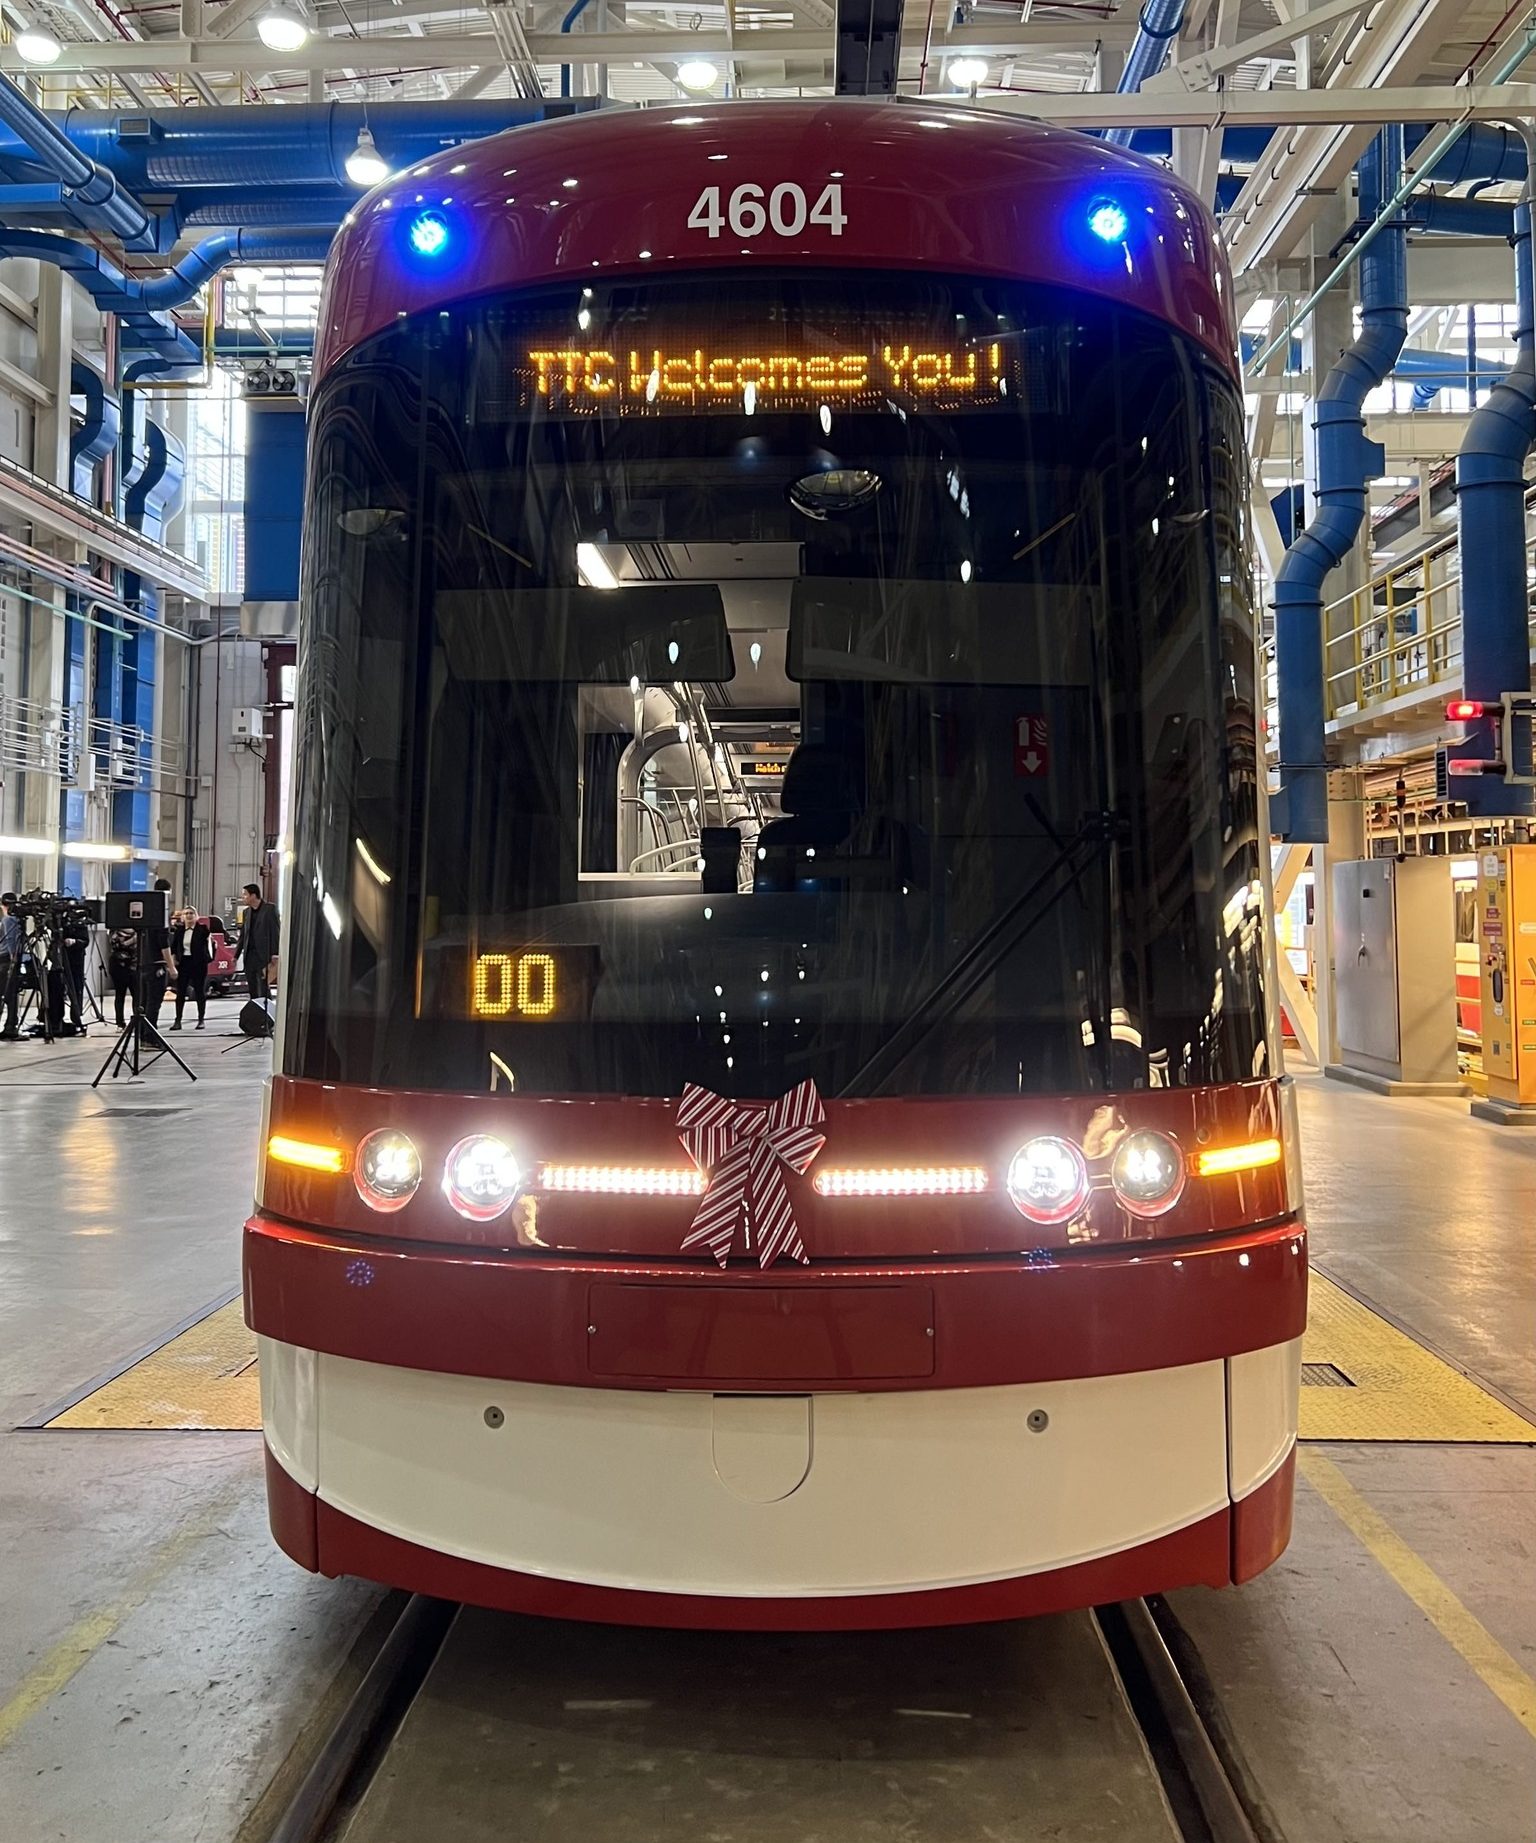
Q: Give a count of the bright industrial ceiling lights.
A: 5